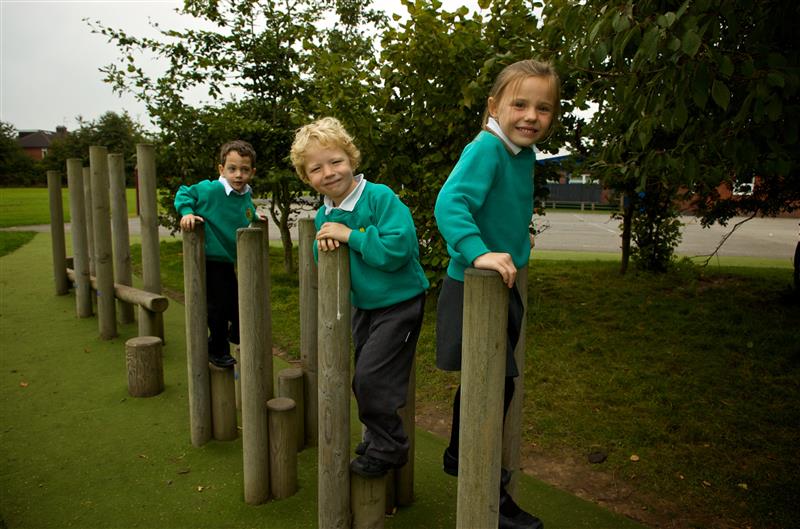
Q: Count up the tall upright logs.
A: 14